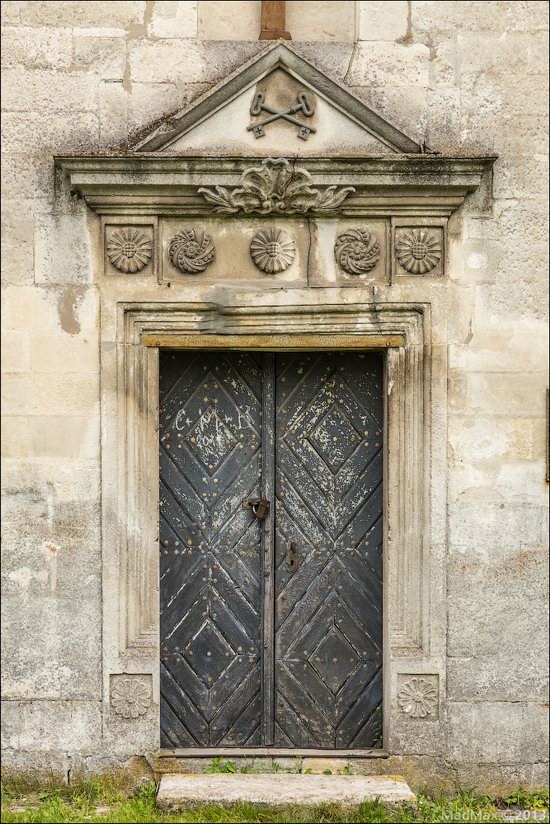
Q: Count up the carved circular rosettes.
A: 7